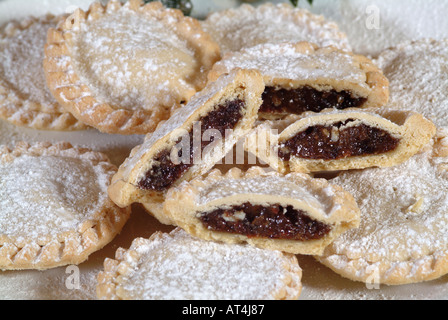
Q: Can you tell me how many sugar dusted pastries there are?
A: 11